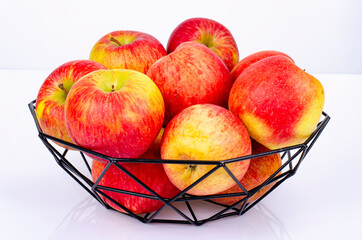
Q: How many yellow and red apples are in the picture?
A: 10